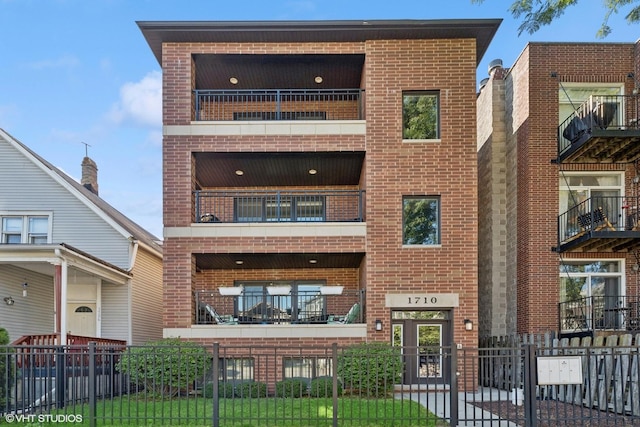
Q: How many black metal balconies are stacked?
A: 3